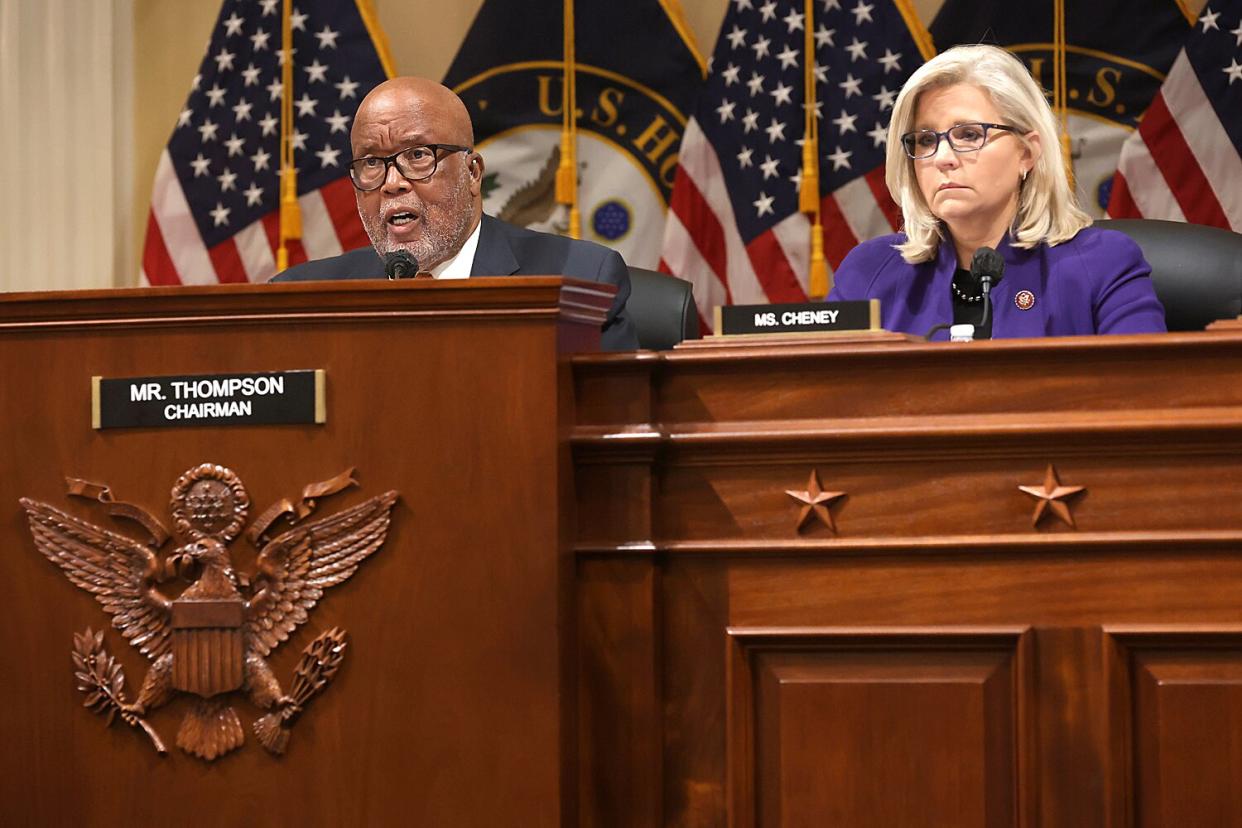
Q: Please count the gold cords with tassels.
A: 4